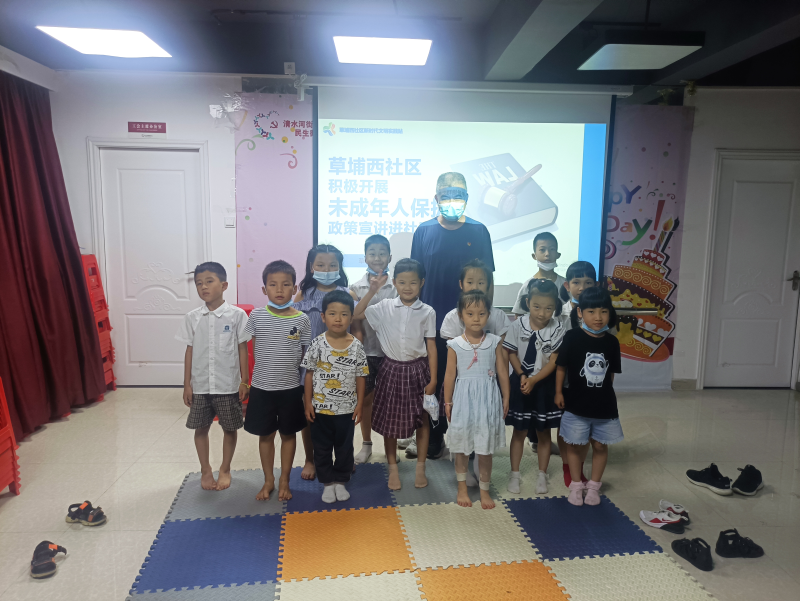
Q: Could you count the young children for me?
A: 12